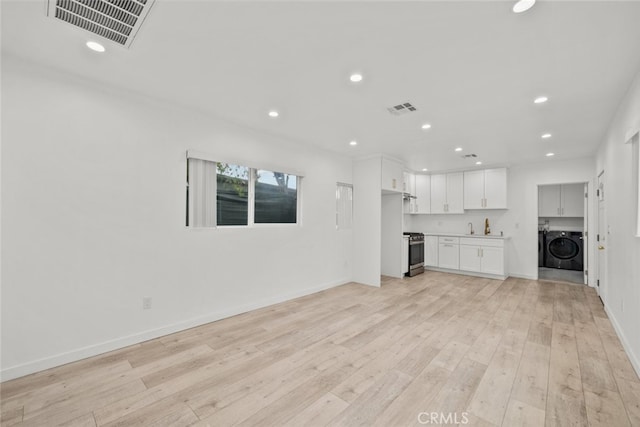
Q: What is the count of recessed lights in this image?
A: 12